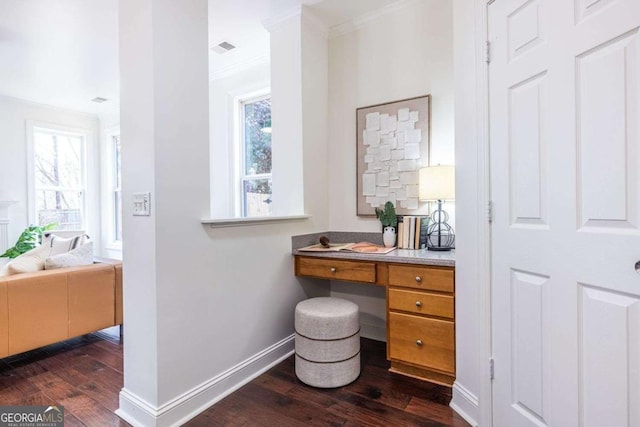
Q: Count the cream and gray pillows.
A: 3